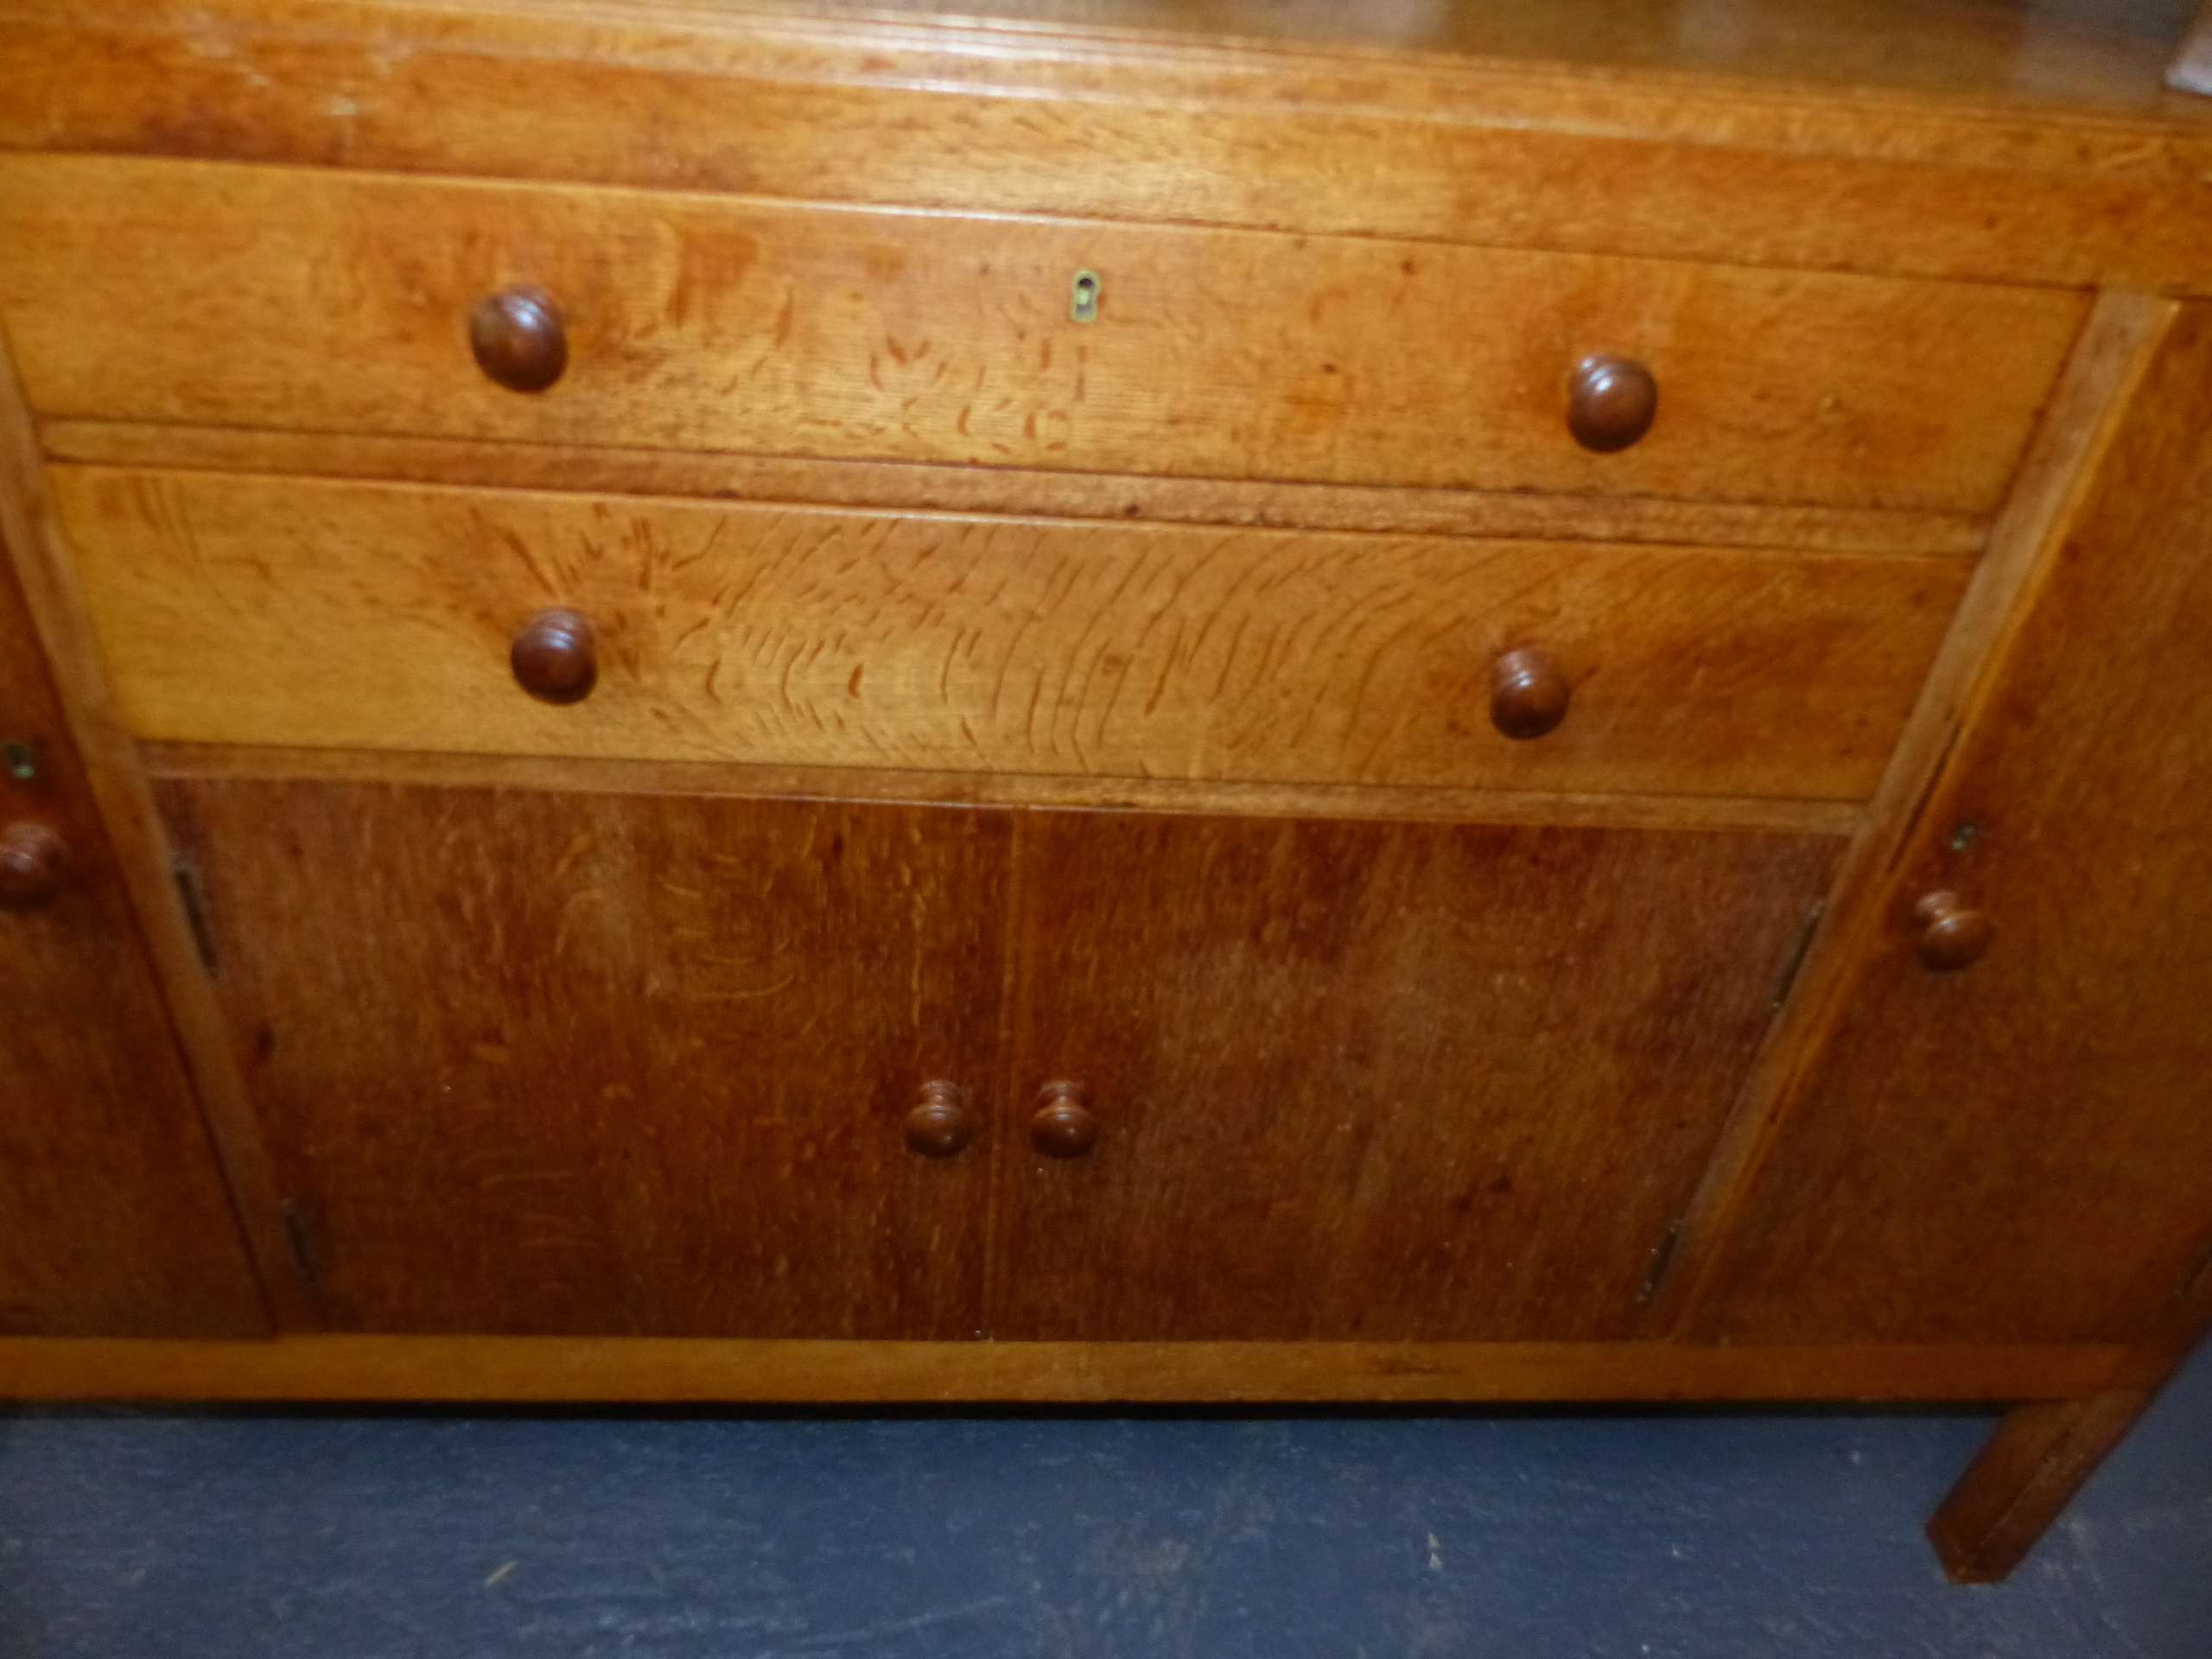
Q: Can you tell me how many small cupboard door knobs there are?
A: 4